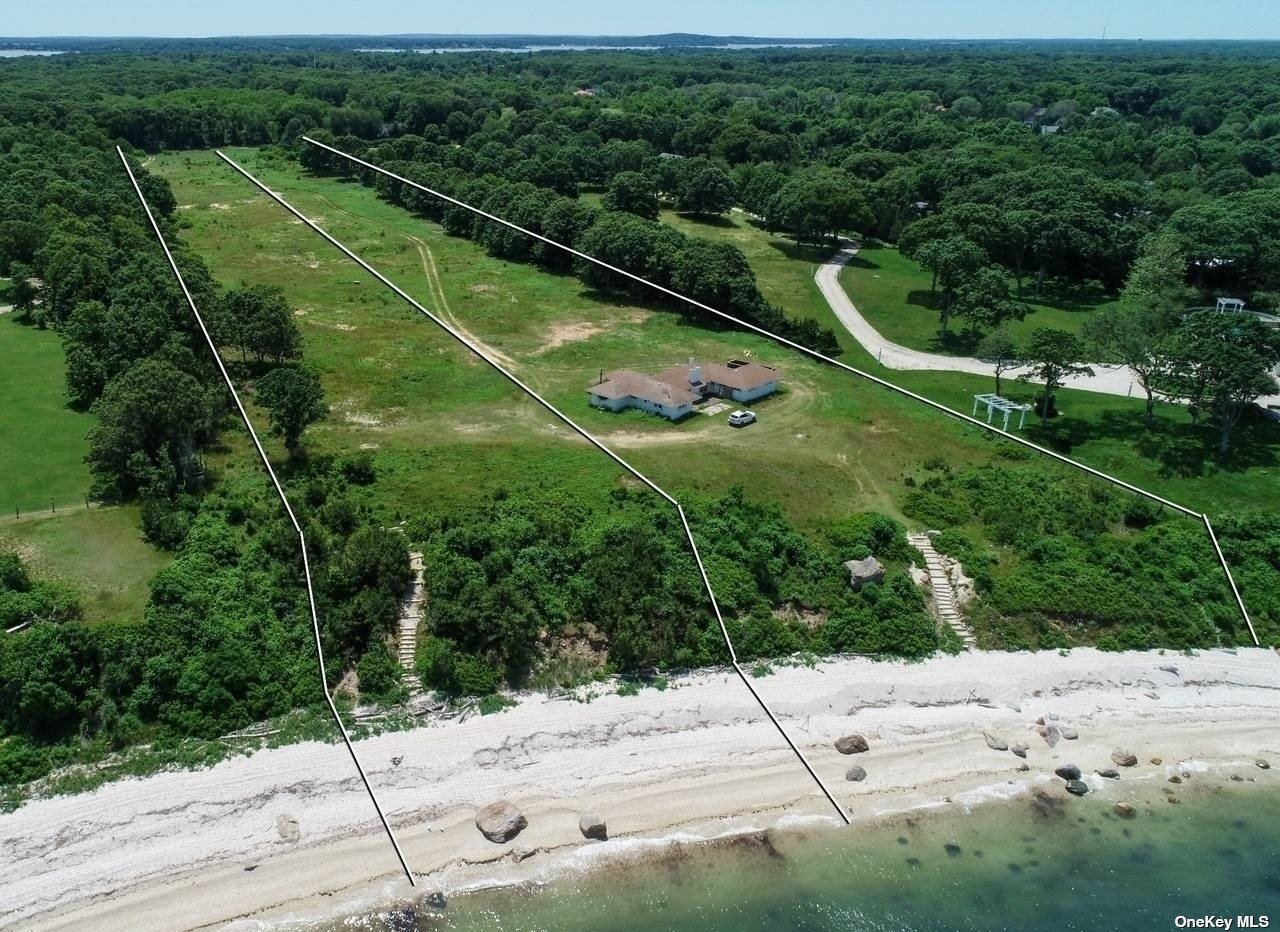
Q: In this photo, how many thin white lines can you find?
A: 3